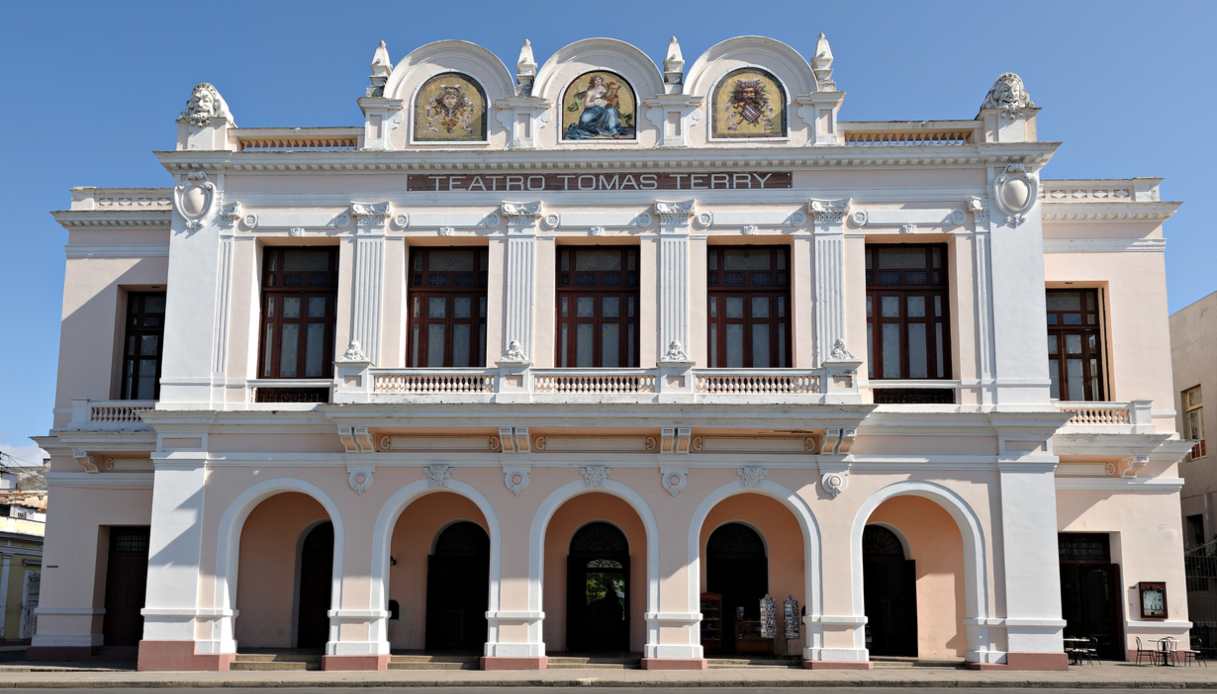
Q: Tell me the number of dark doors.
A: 7